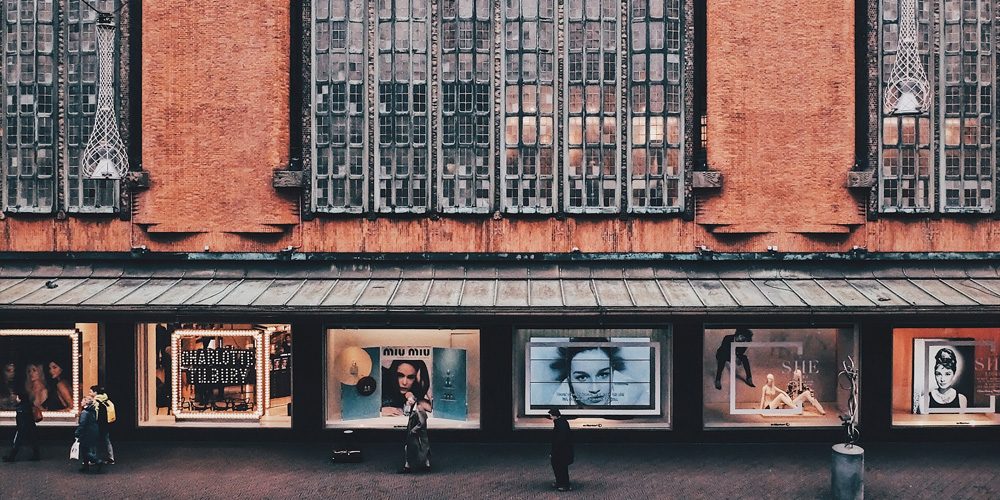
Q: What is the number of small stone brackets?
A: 4